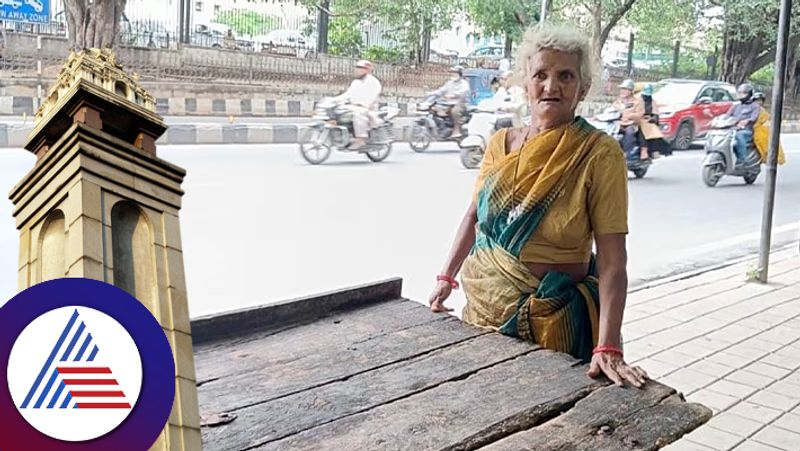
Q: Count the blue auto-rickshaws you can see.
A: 1